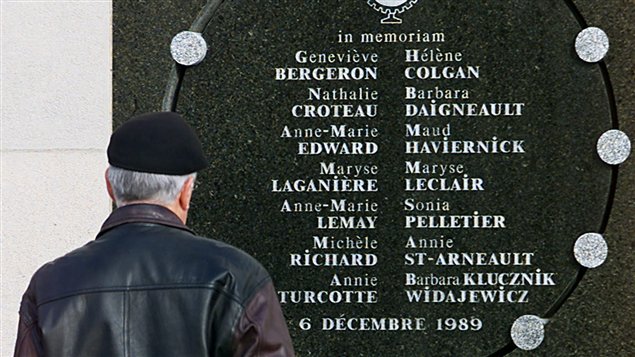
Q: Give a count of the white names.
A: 14